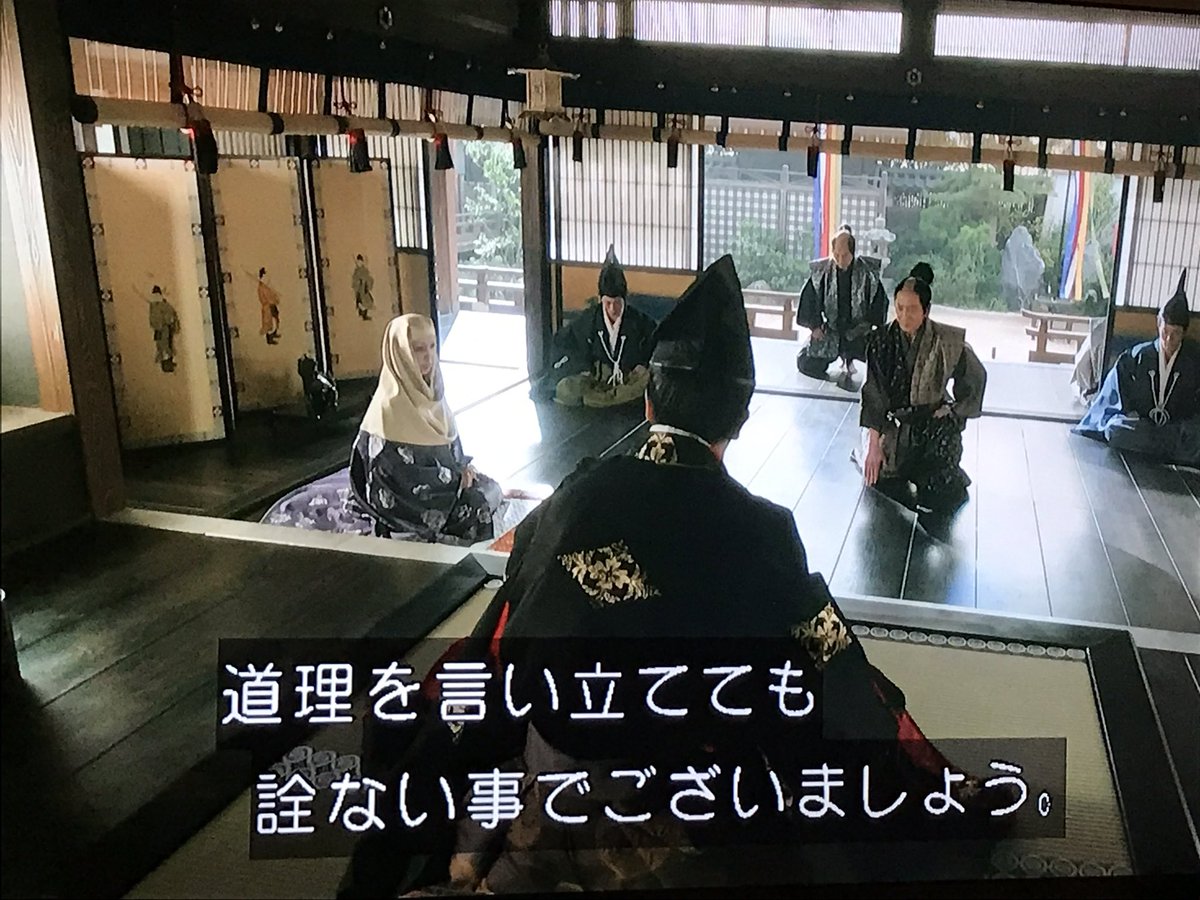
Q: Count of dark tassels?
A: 9